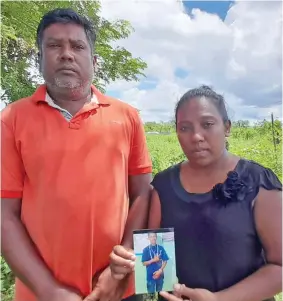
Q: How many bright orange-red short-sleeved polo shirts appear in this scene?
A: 1